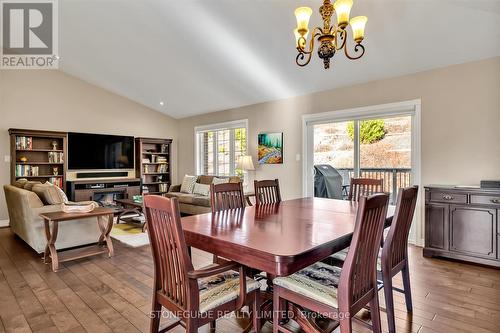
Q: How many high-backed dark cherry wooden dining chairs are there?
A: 6